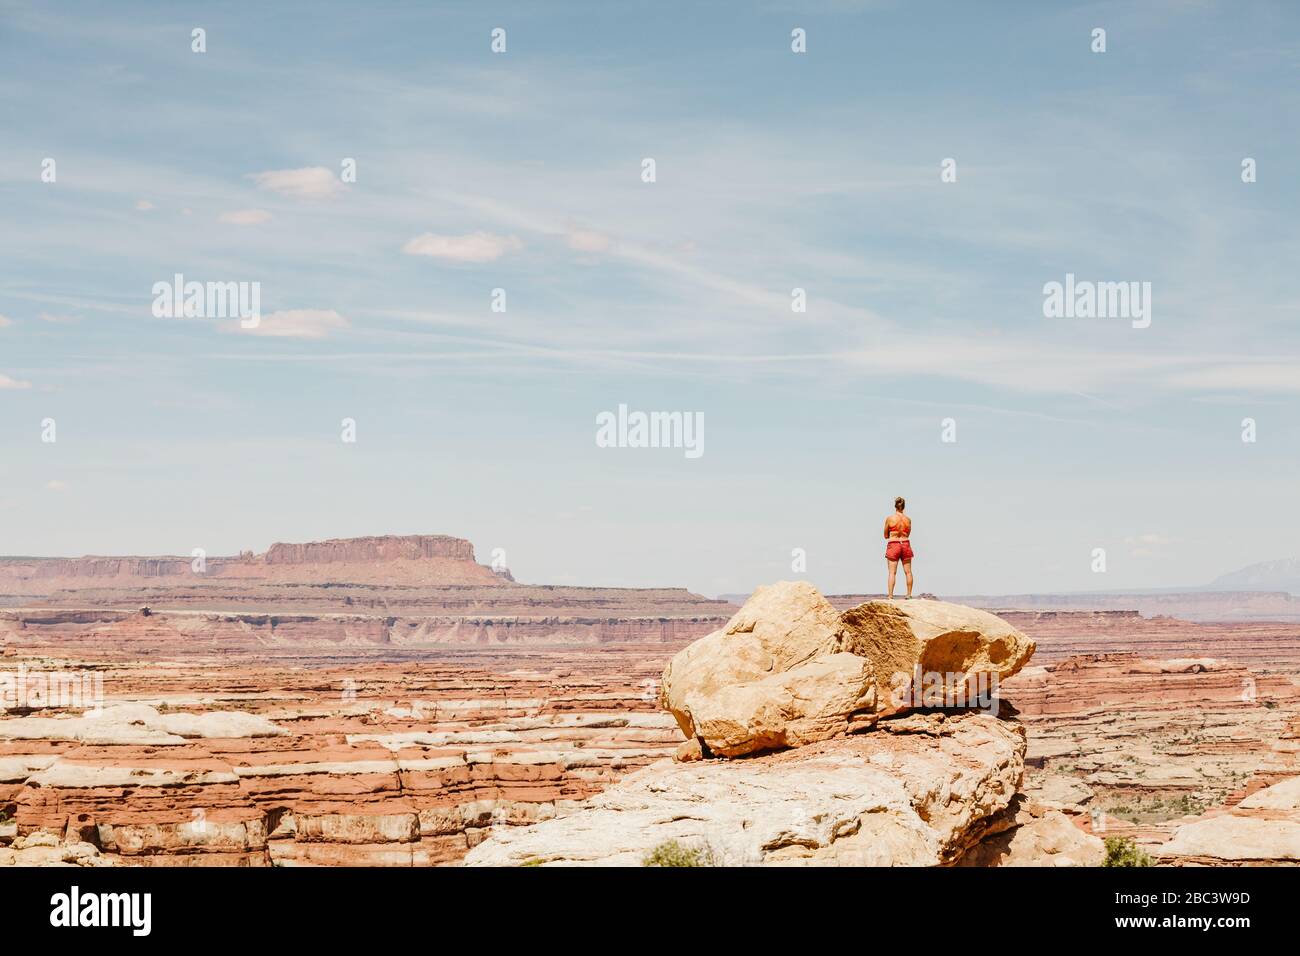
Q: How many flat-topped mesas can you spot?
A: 1